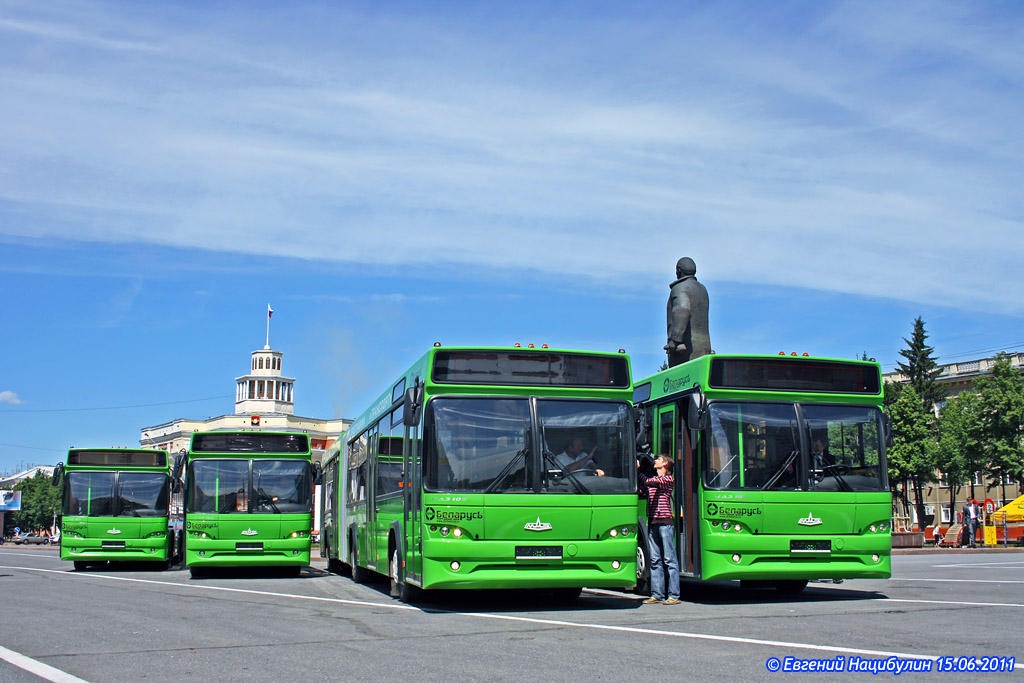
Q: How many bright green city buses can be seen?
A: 4